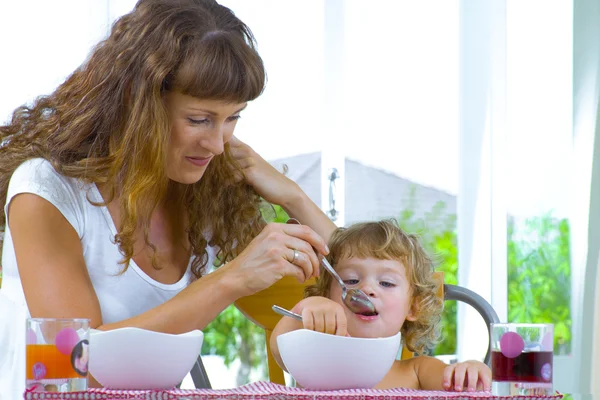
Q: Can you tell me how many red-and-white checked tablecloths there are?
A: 1